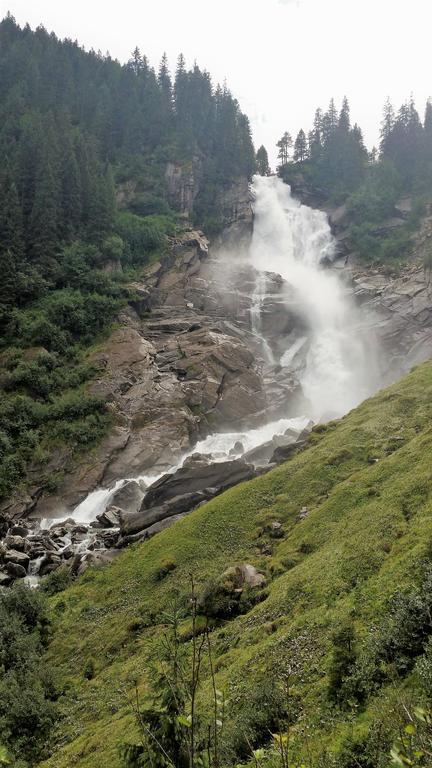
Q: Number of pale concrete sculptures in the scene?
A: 0